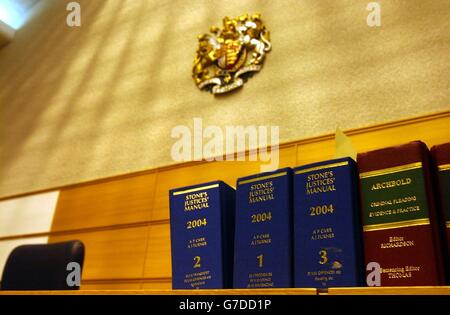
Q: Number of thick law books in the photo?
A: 5